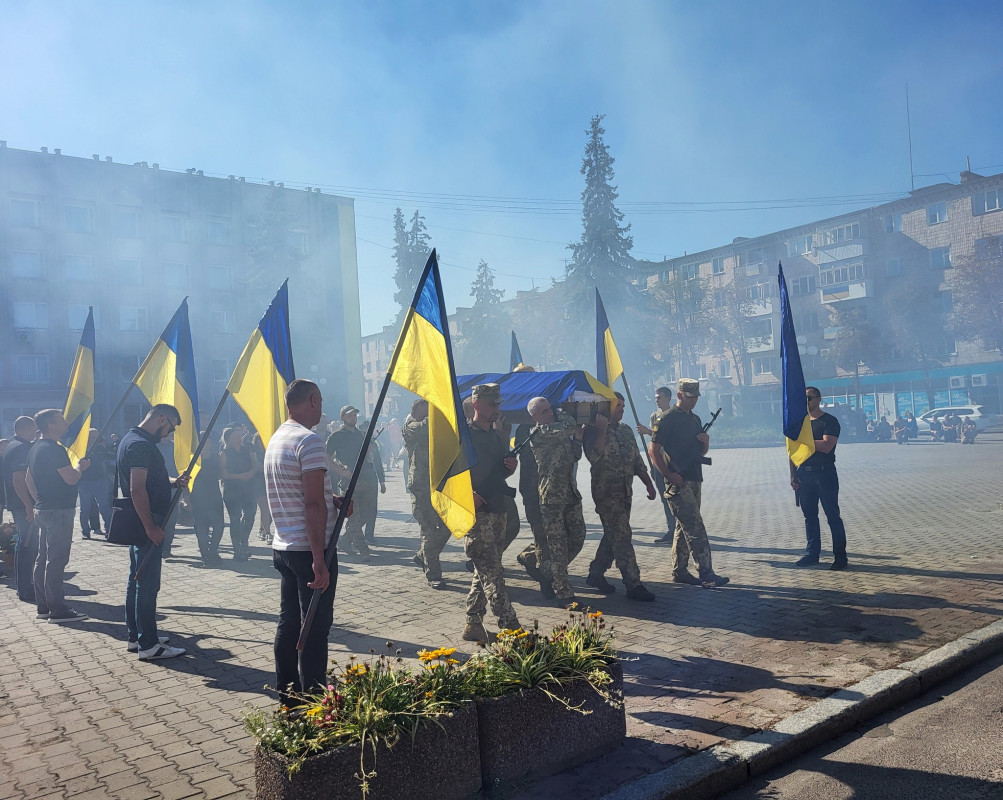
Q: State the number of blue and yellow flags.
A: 8